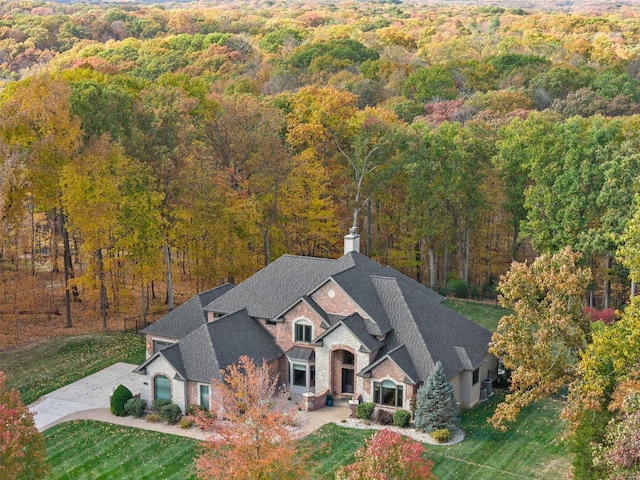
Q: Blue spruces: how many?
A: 1